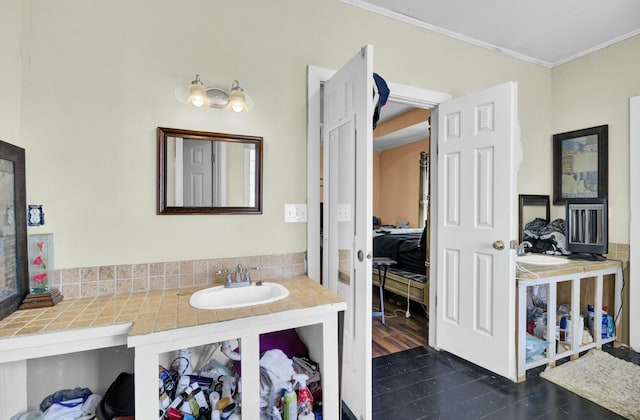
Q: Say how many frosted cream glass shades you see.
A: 2